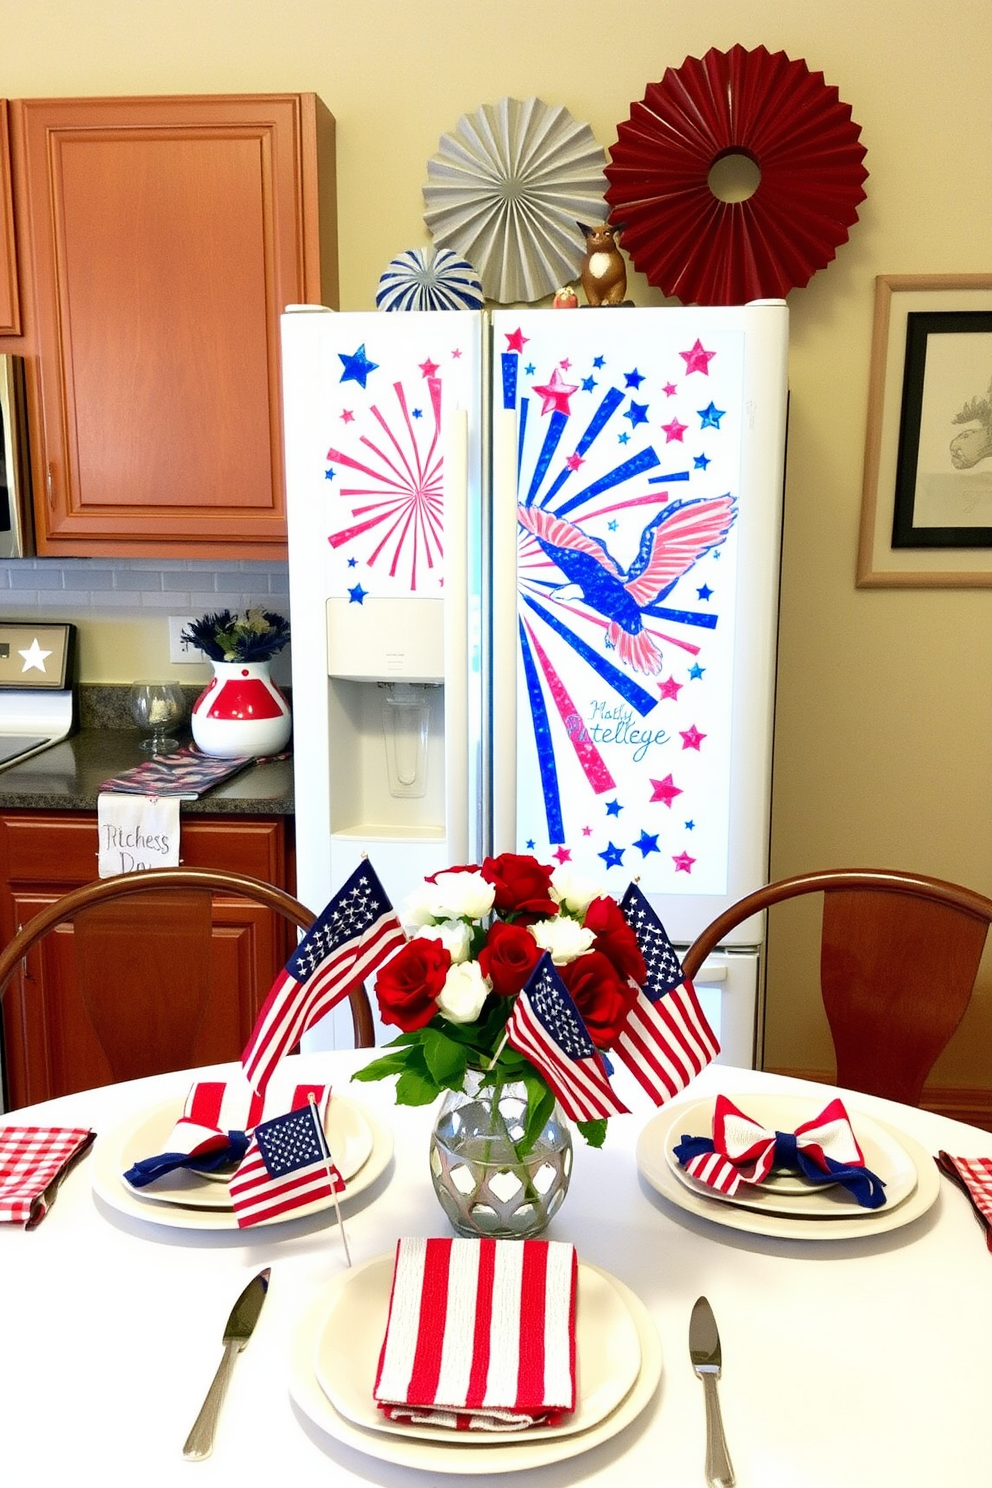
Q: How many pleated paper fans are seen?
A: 3